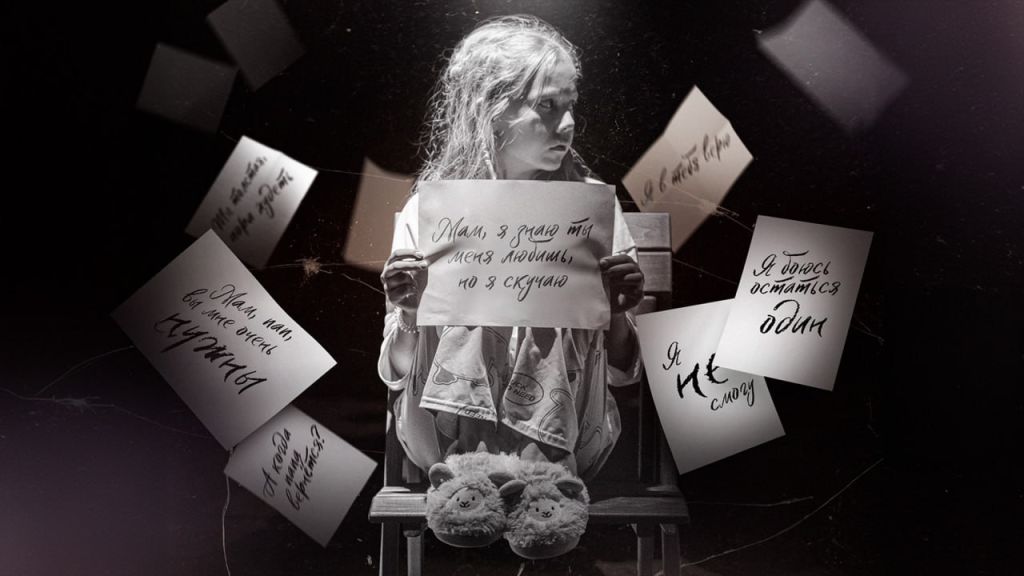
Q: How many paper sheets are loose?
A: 10